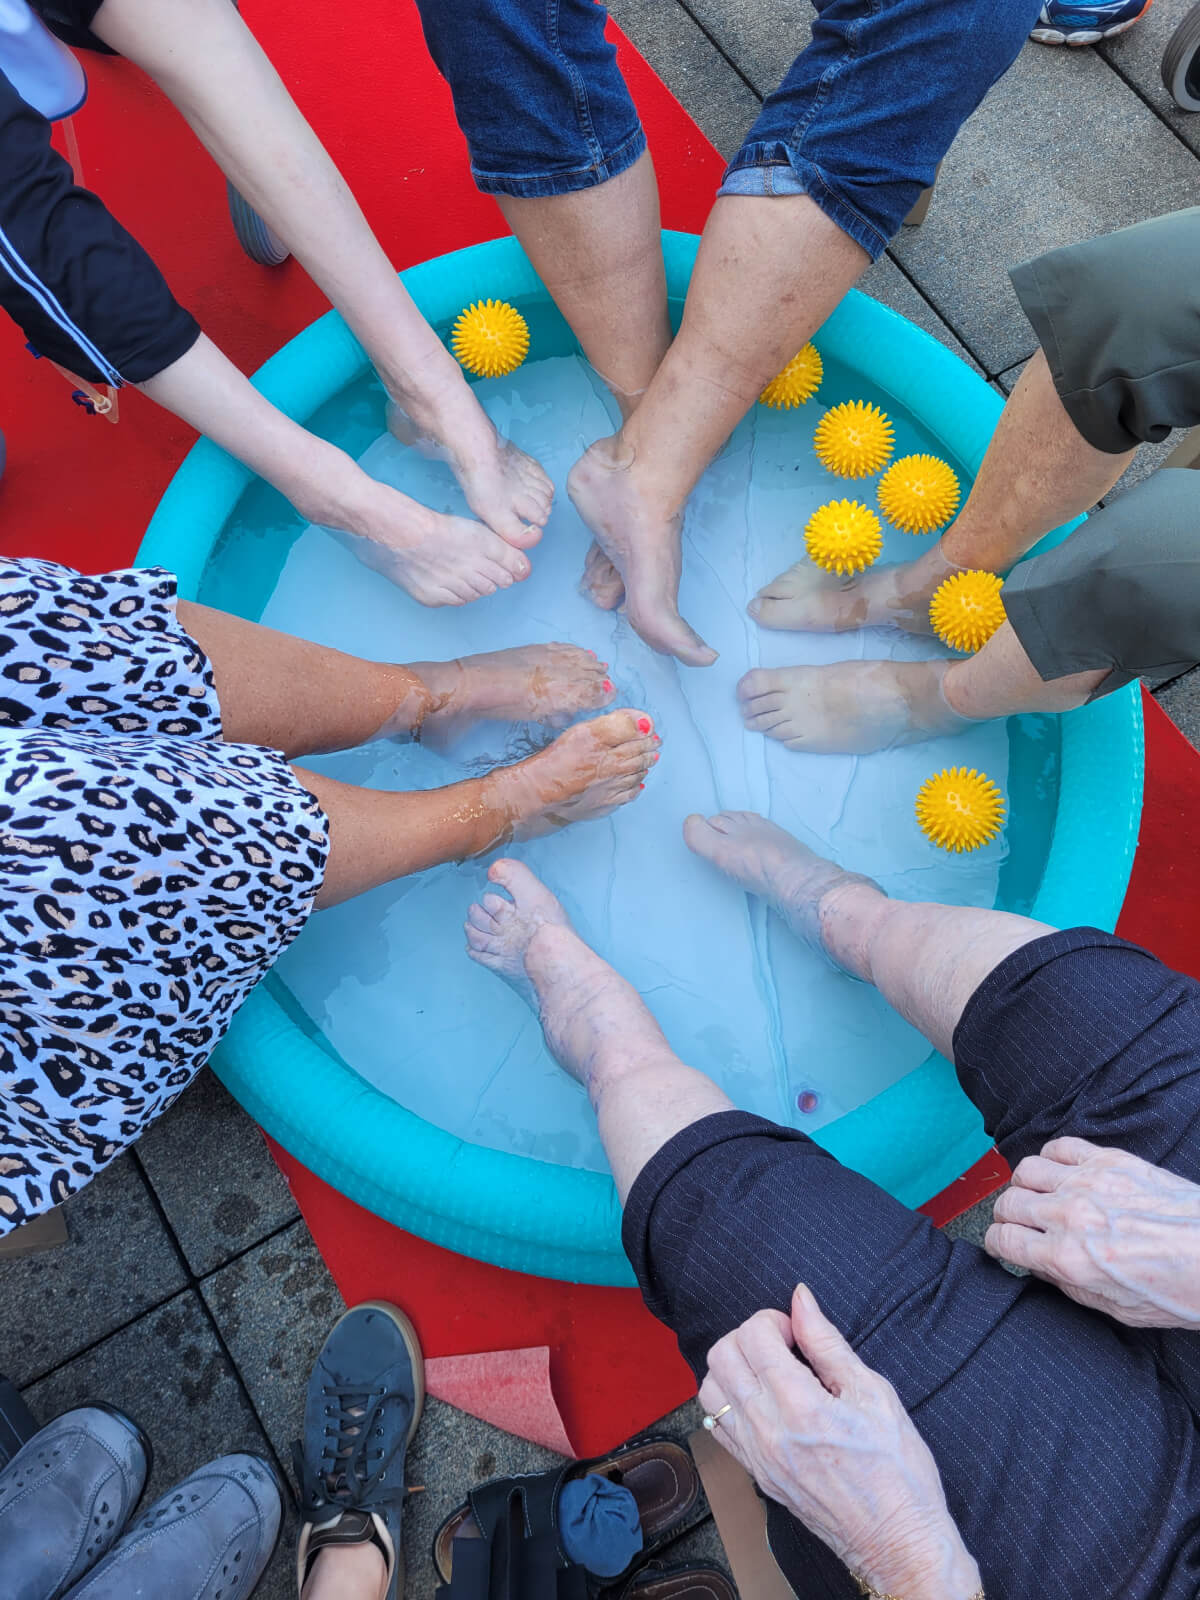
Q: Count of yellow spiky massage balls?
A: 7